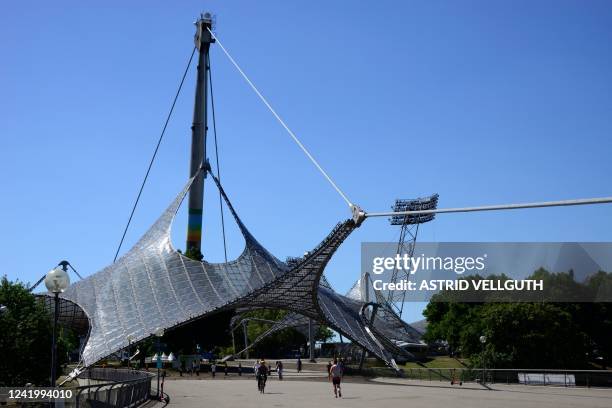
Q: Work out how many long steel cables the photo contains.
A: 4